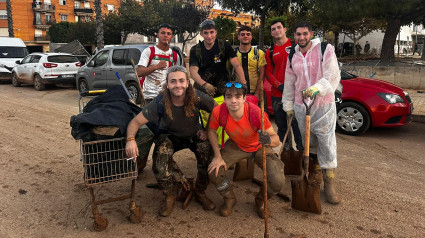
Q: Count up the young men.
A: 7